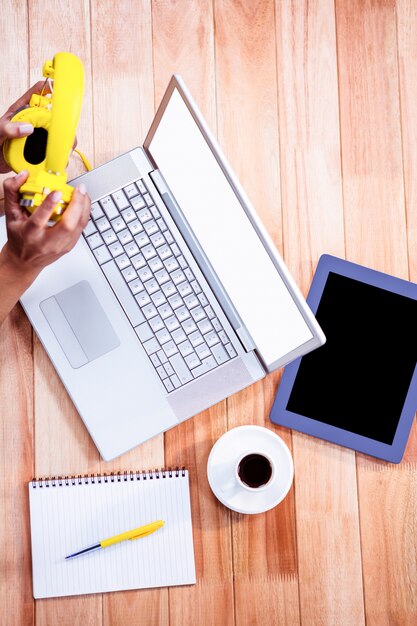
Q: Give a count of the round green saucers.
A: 0